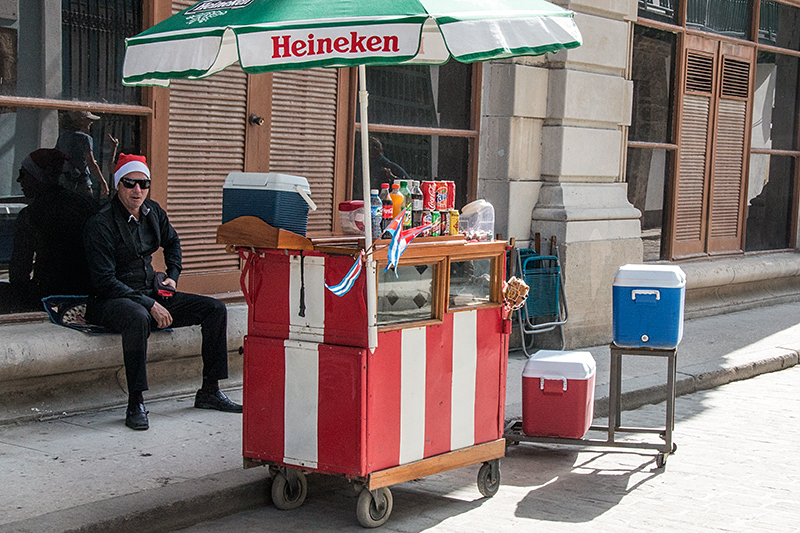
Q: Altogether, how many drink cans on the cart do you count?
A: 7